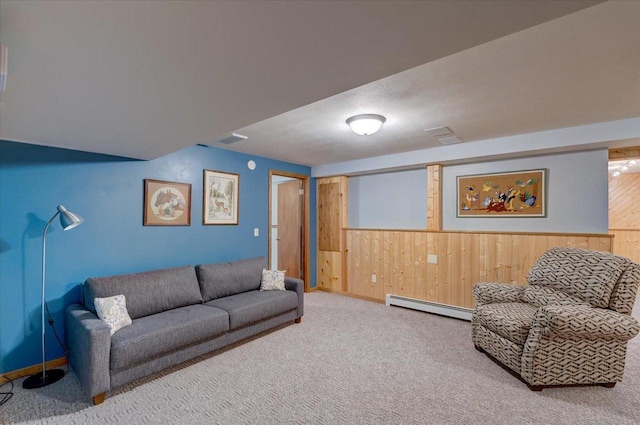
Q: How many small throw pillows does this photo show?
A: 2